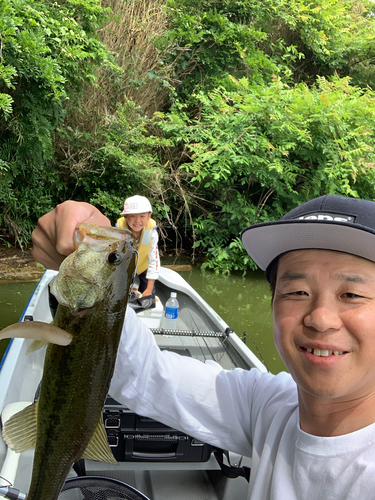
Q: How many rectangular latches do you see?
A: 3